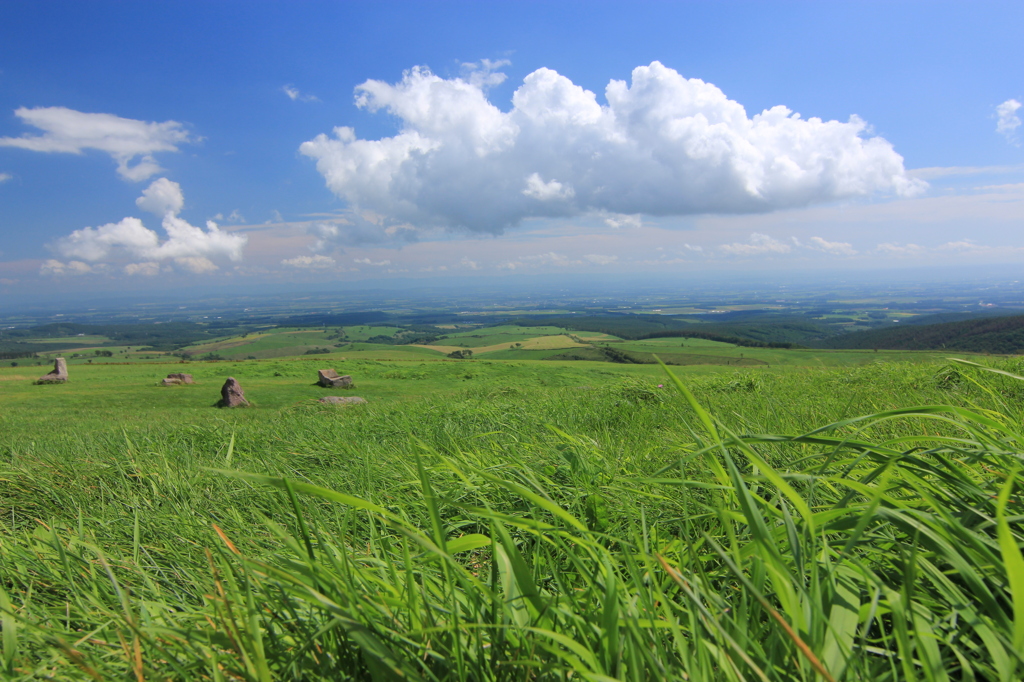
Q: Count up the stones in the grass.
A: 5